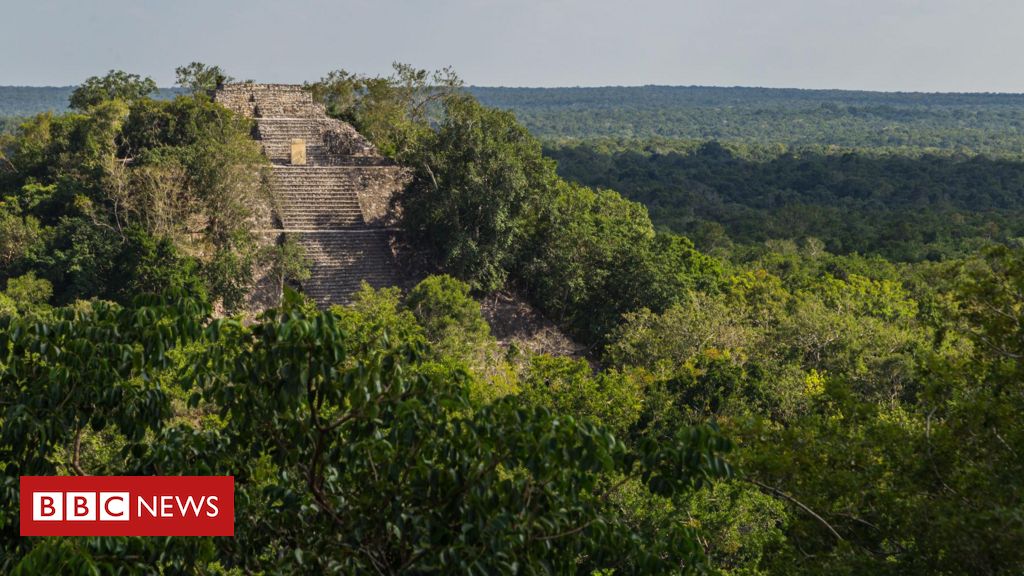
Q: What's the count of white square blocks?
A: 3